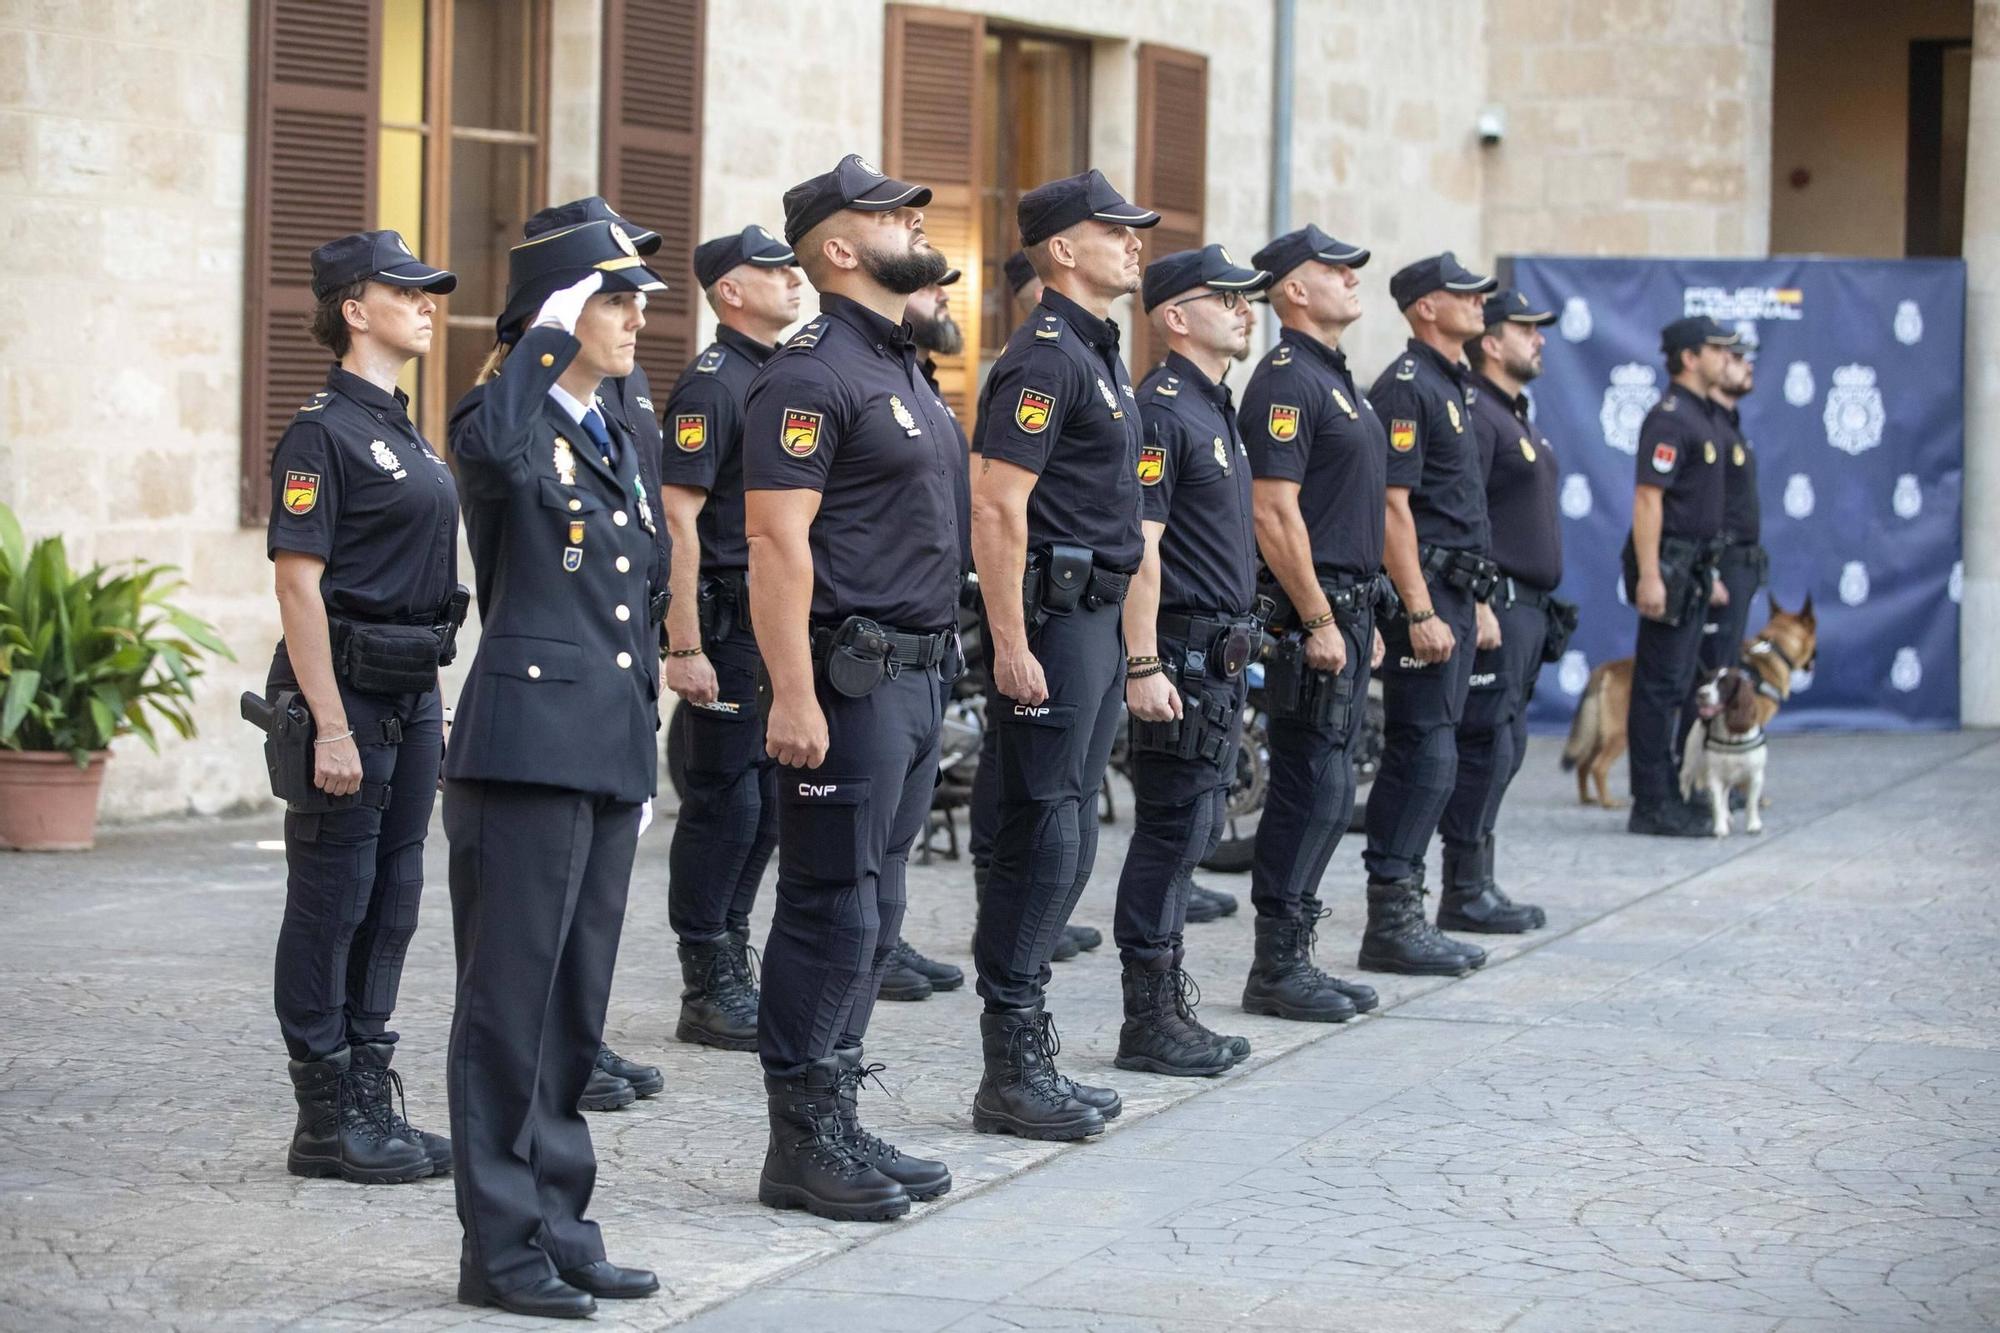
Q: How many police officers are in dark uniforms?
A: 15